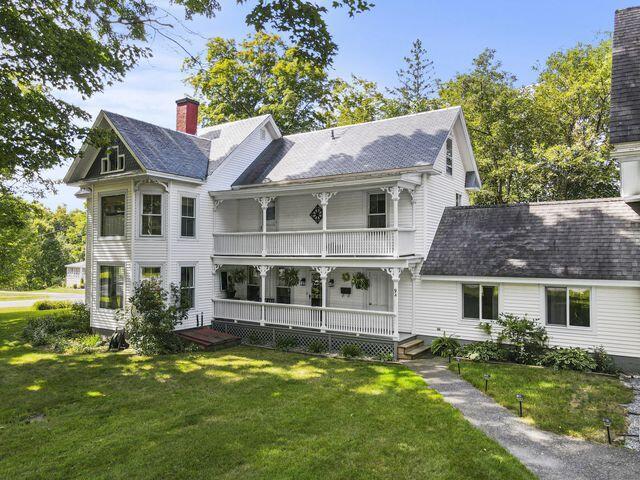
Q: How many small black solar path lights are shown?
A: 5